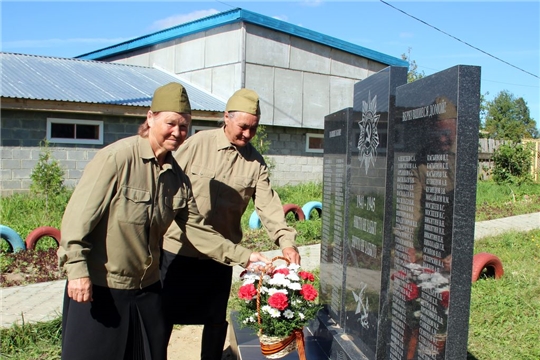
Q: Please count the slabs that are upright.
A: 3